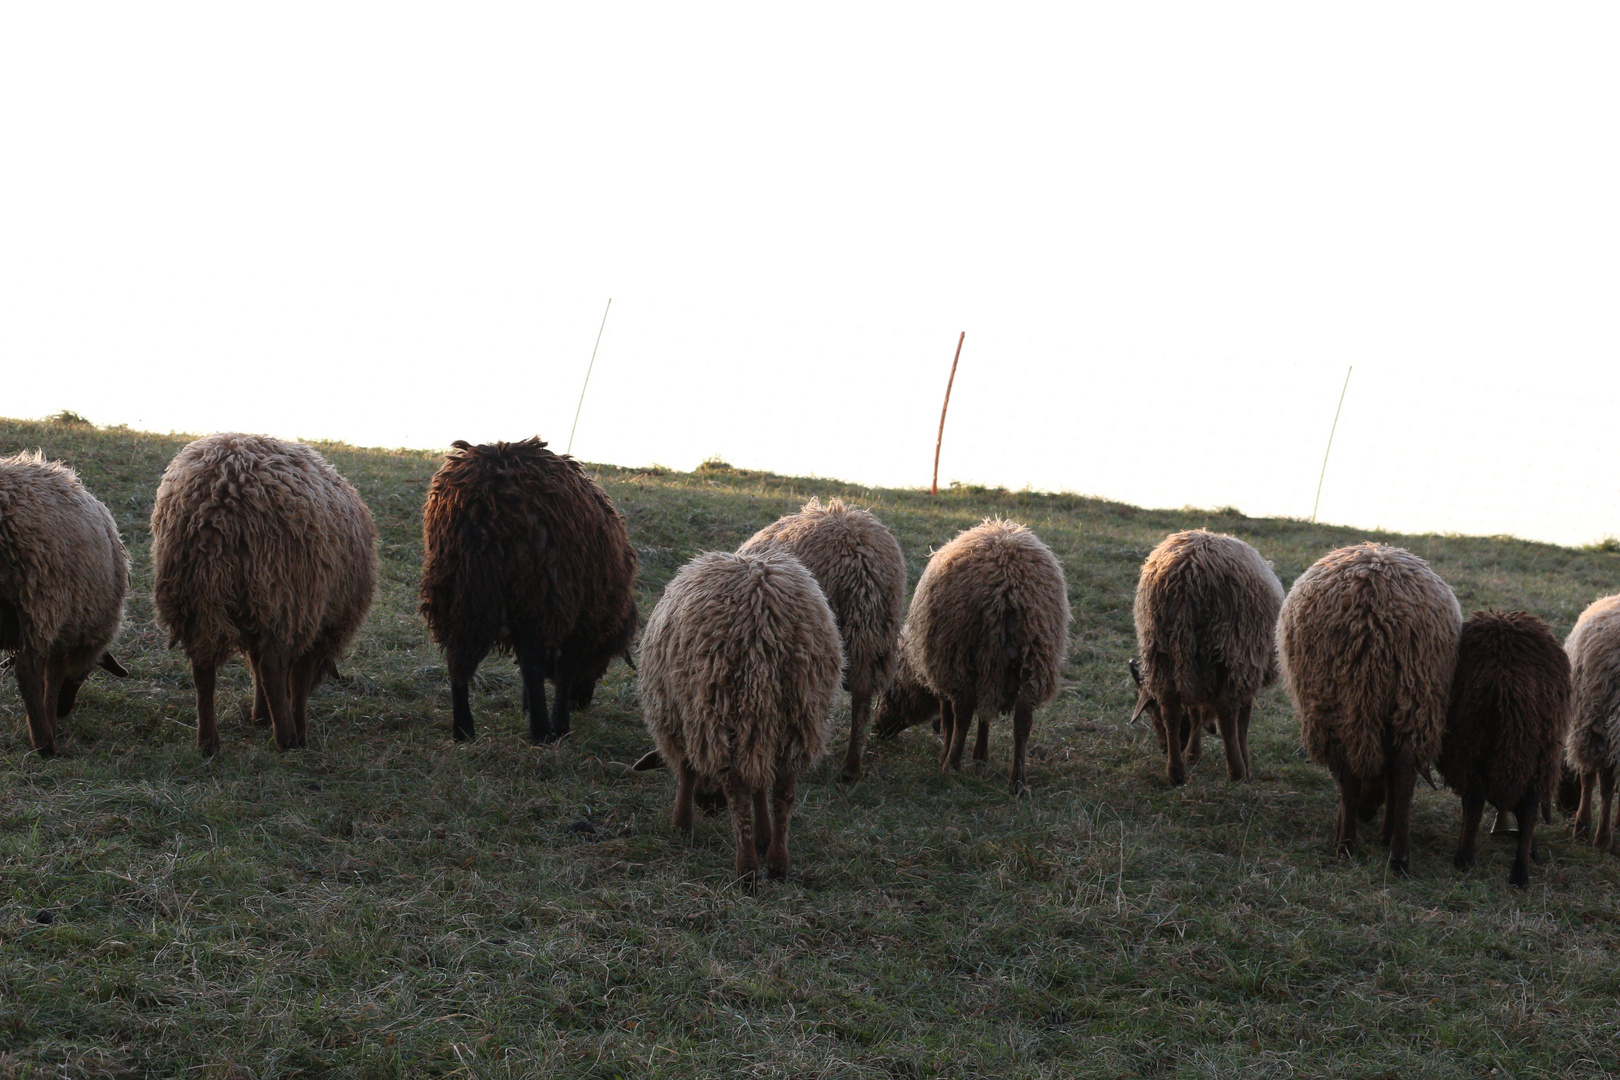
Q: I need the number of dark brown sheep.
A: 2